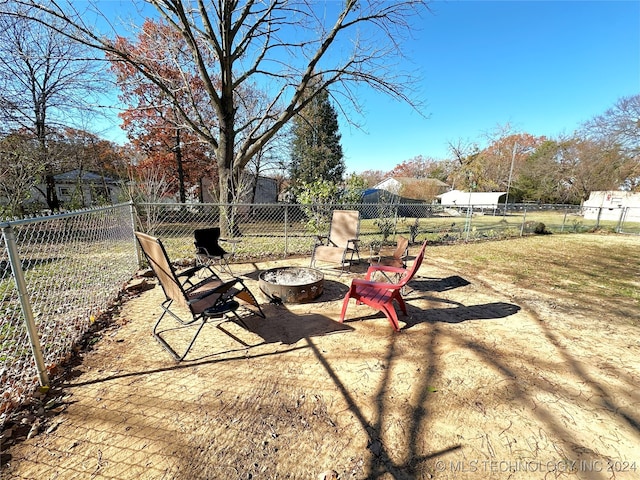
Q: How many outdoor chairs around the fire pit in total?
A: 5